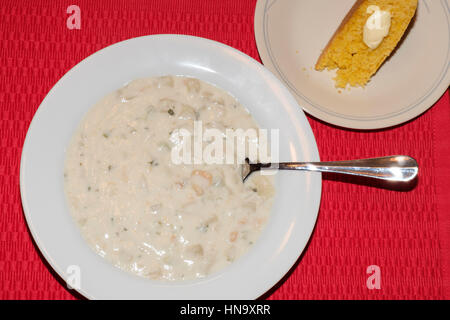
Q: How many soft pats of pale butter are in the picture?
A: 1